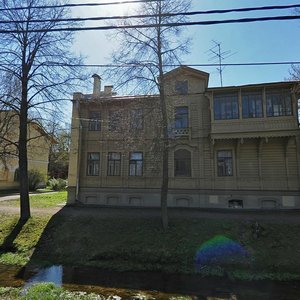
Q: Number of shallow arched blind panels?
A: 5